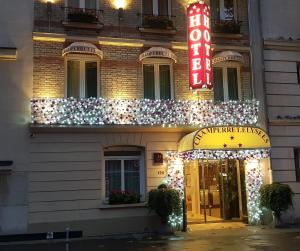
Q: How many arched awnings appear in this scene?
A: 4